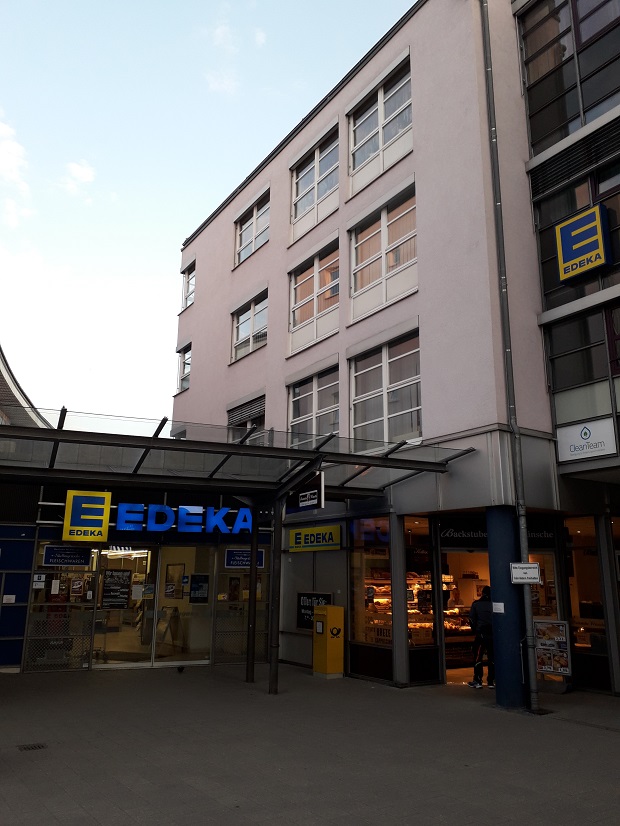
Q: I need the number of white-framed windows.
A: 11